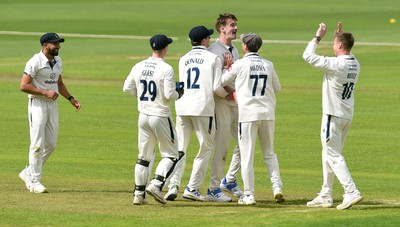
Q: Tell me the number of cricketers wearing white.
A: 6